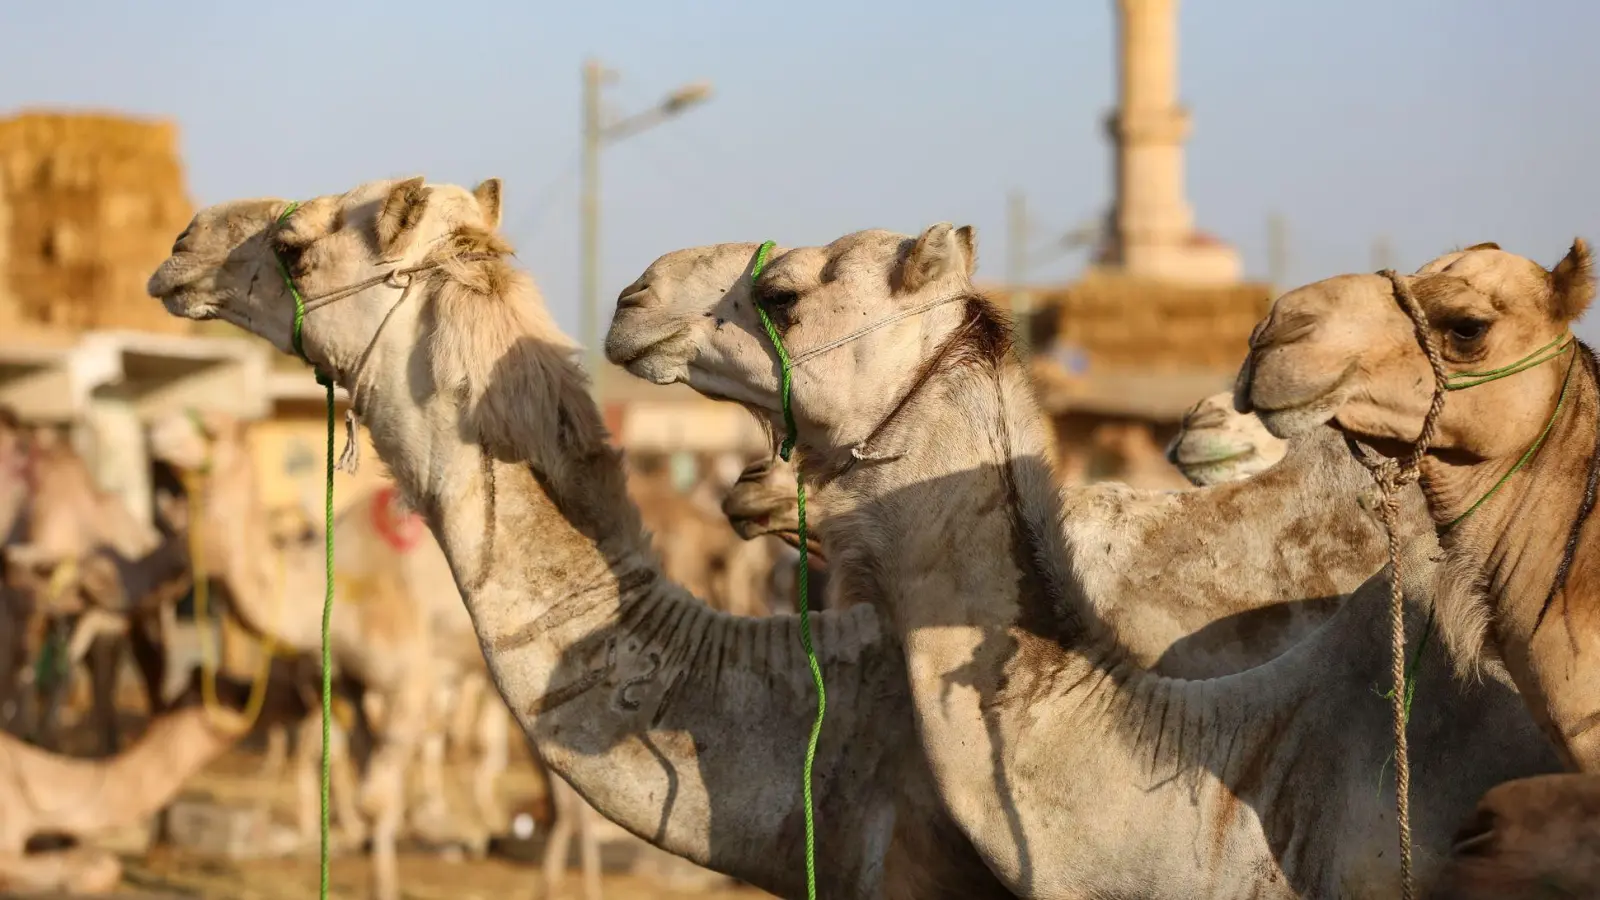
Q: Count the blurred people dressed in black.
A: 0